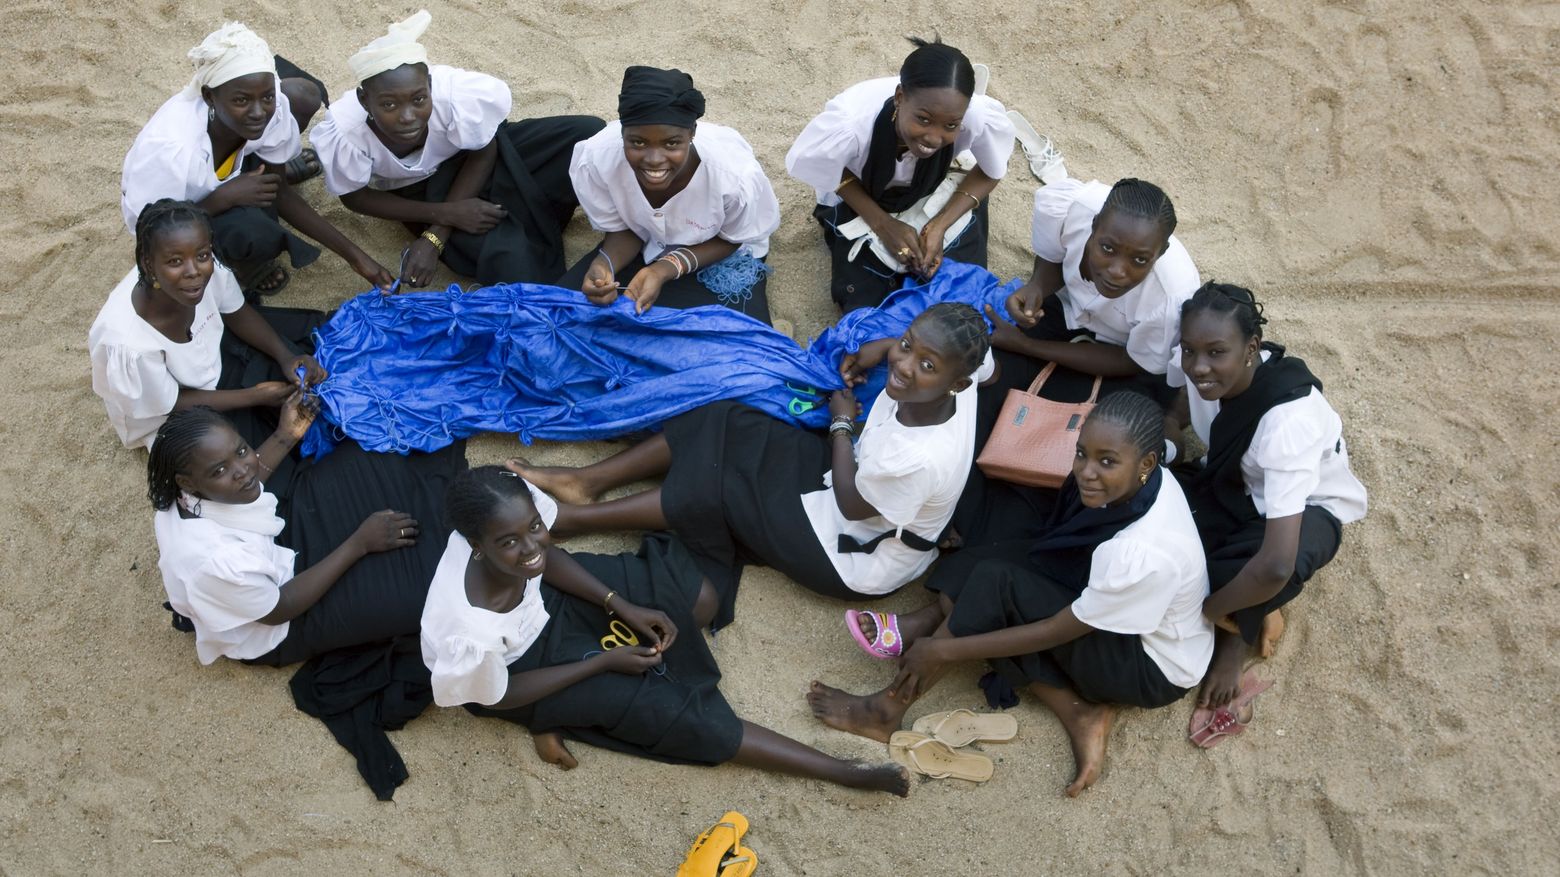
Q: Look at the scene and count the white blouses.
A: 11